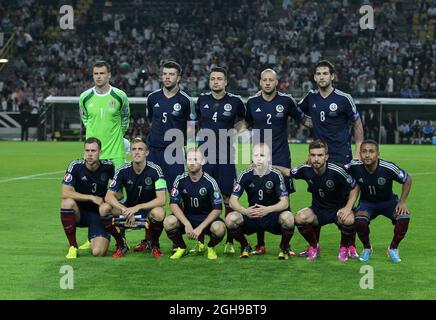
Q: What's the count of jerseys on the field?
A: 11